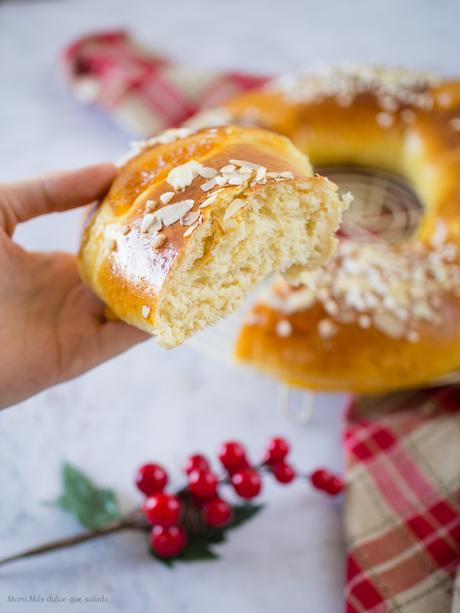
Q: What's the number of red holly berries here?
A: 12